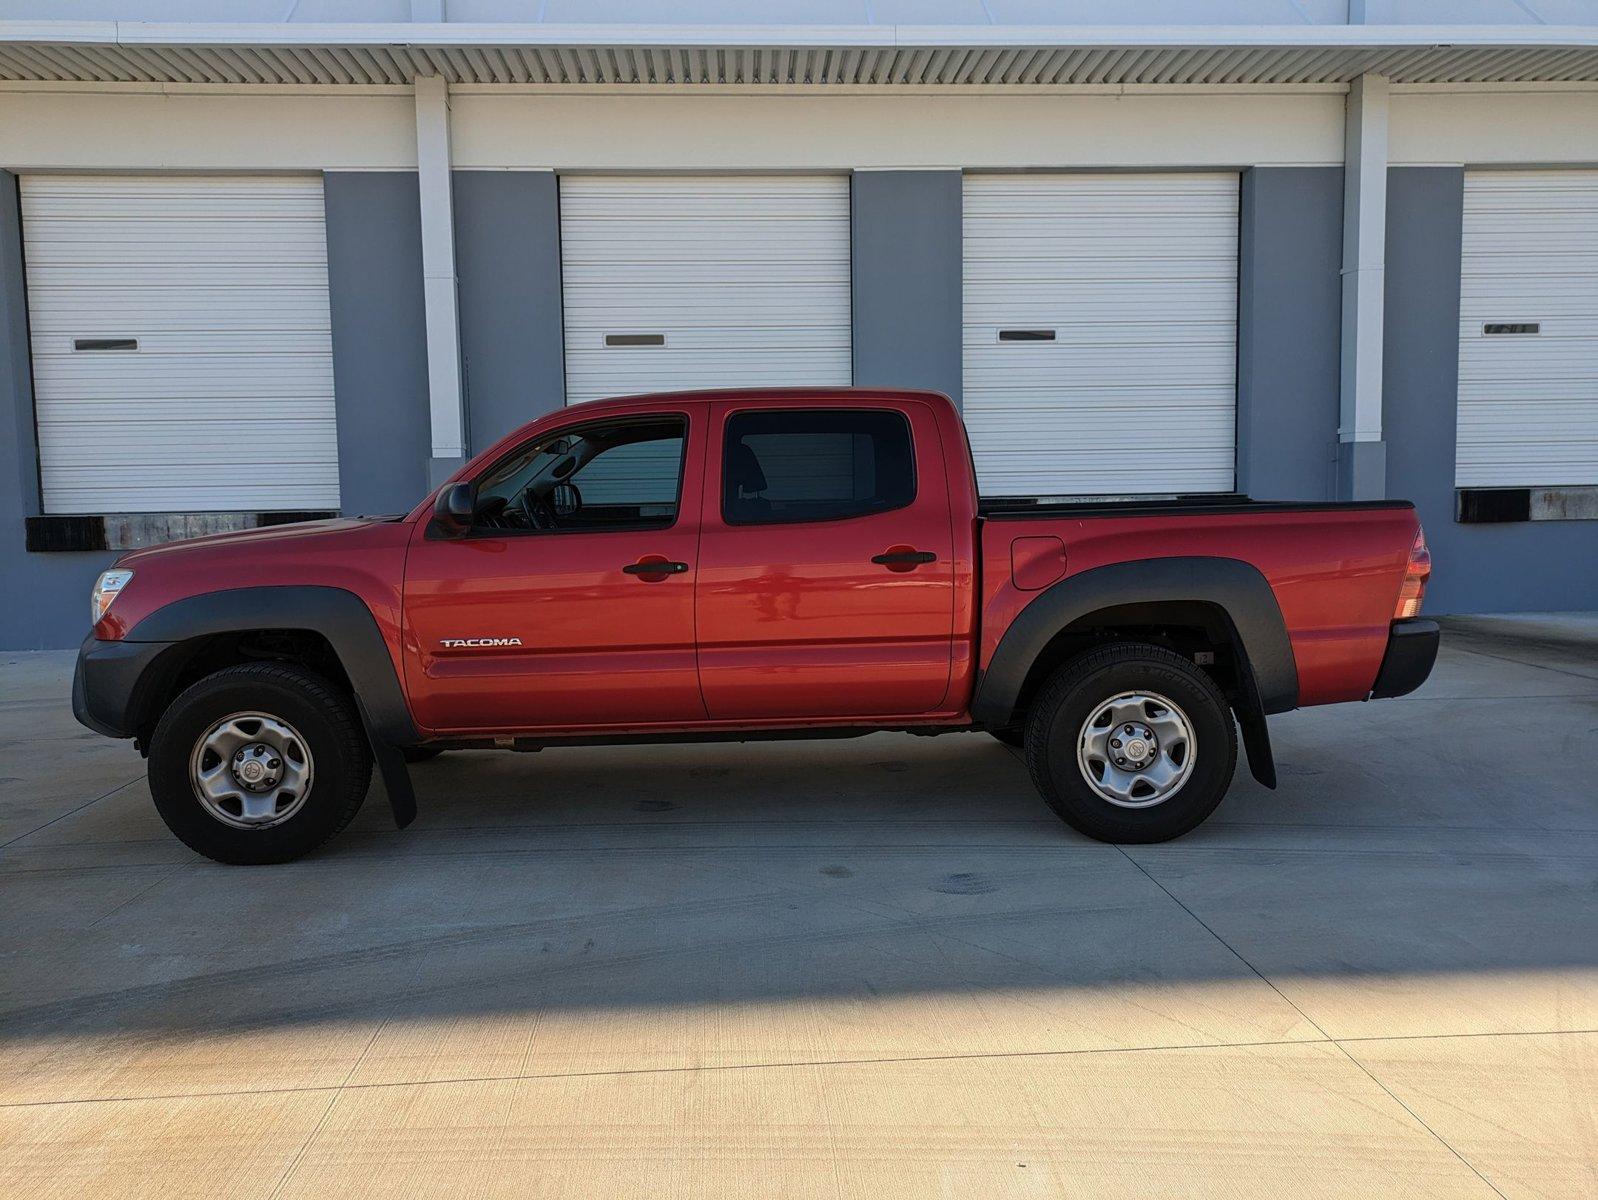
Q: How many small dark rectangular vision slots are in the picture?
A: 4